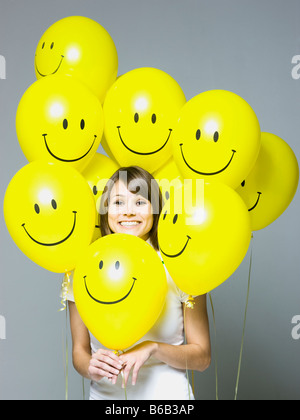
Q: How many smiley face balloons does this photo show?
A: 10